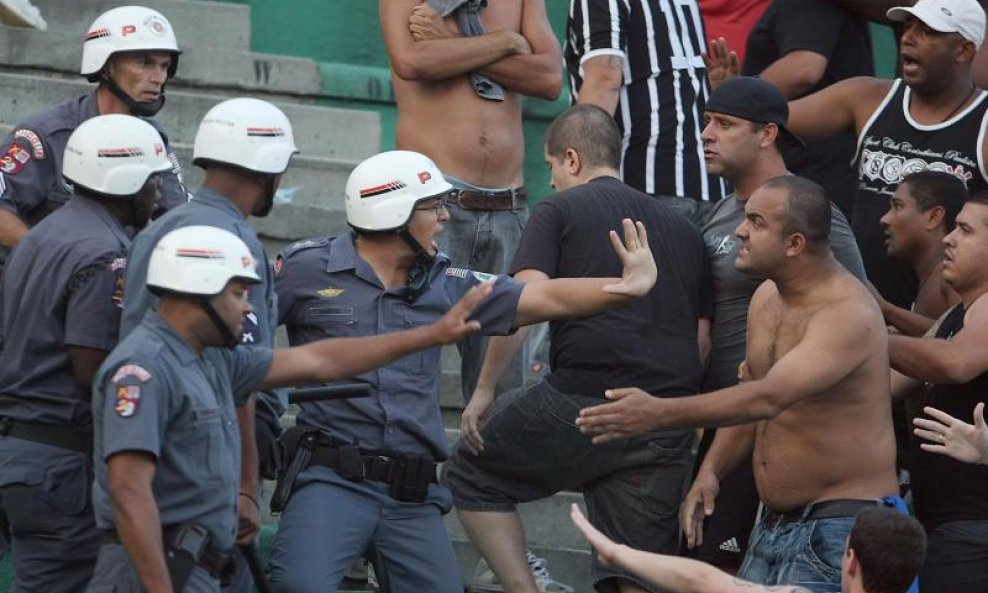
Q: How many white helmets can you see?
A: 5